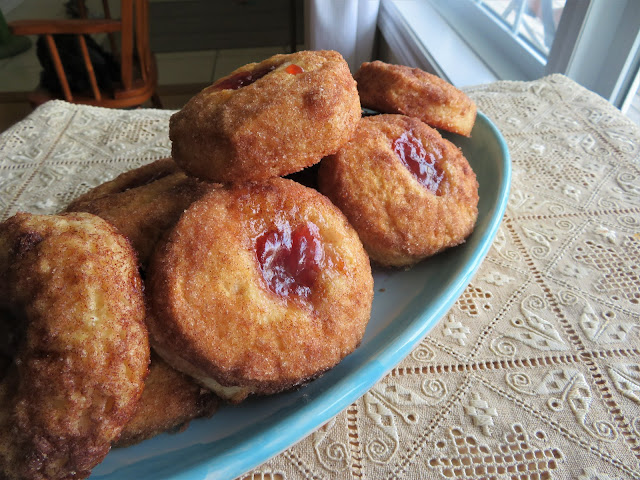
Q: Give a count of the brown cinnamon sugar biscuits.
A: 7